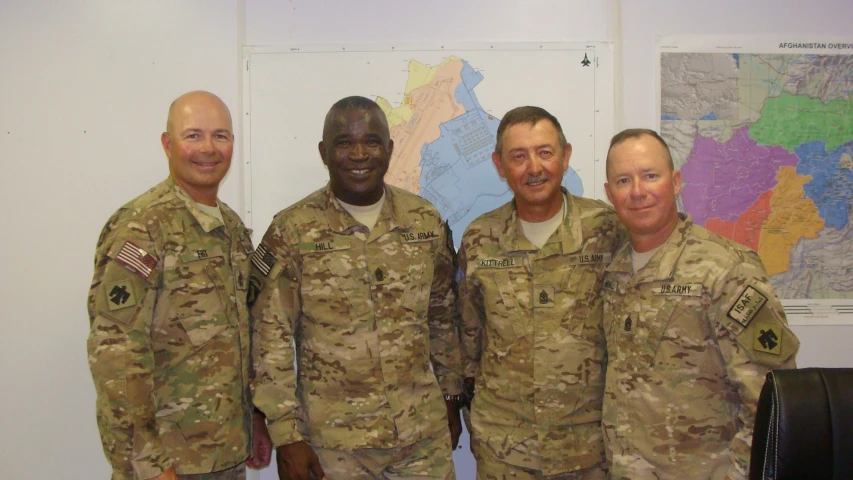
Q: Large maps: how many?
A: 2